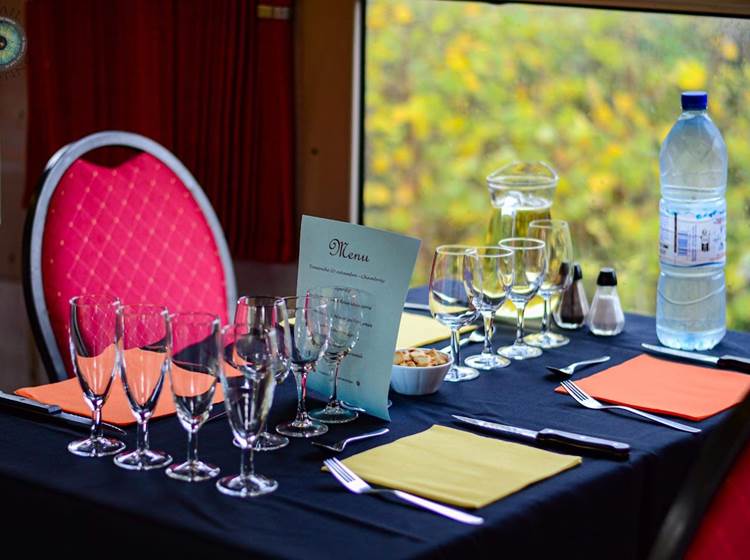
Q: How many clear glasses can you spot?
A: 11